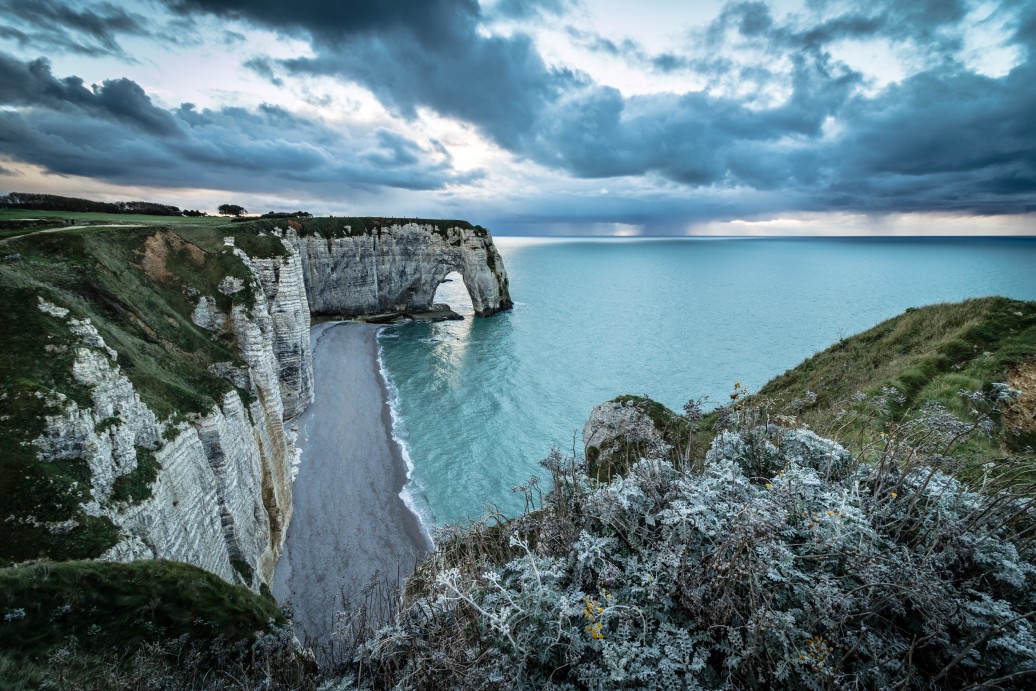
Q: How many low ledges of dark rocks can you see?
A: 1